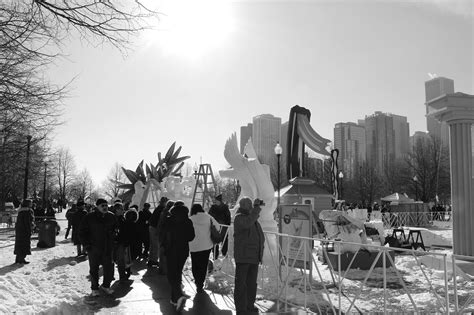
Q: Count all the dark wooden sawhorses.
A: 2